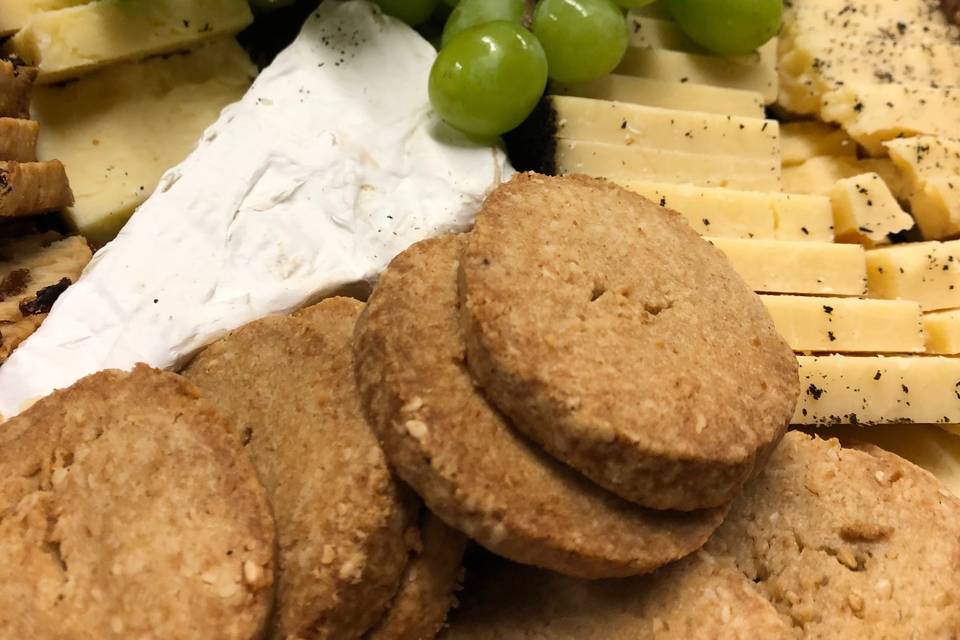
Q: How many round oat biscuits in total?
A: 7